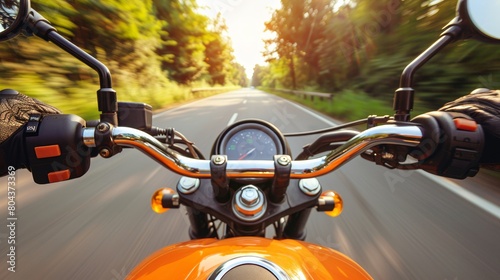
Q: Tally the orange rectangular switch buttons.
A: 3